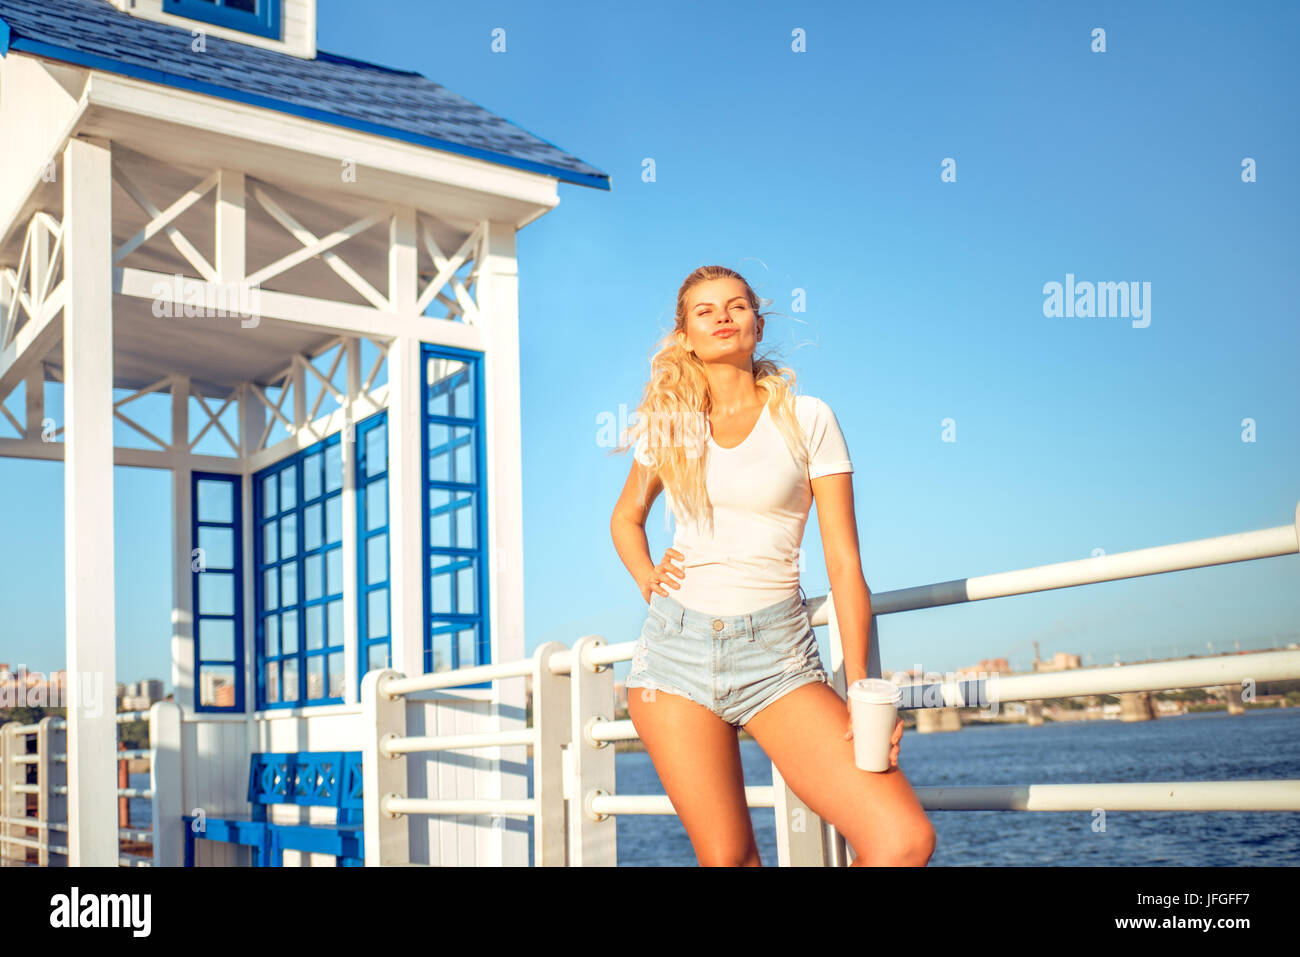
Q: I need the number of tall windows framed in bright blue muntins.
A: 4